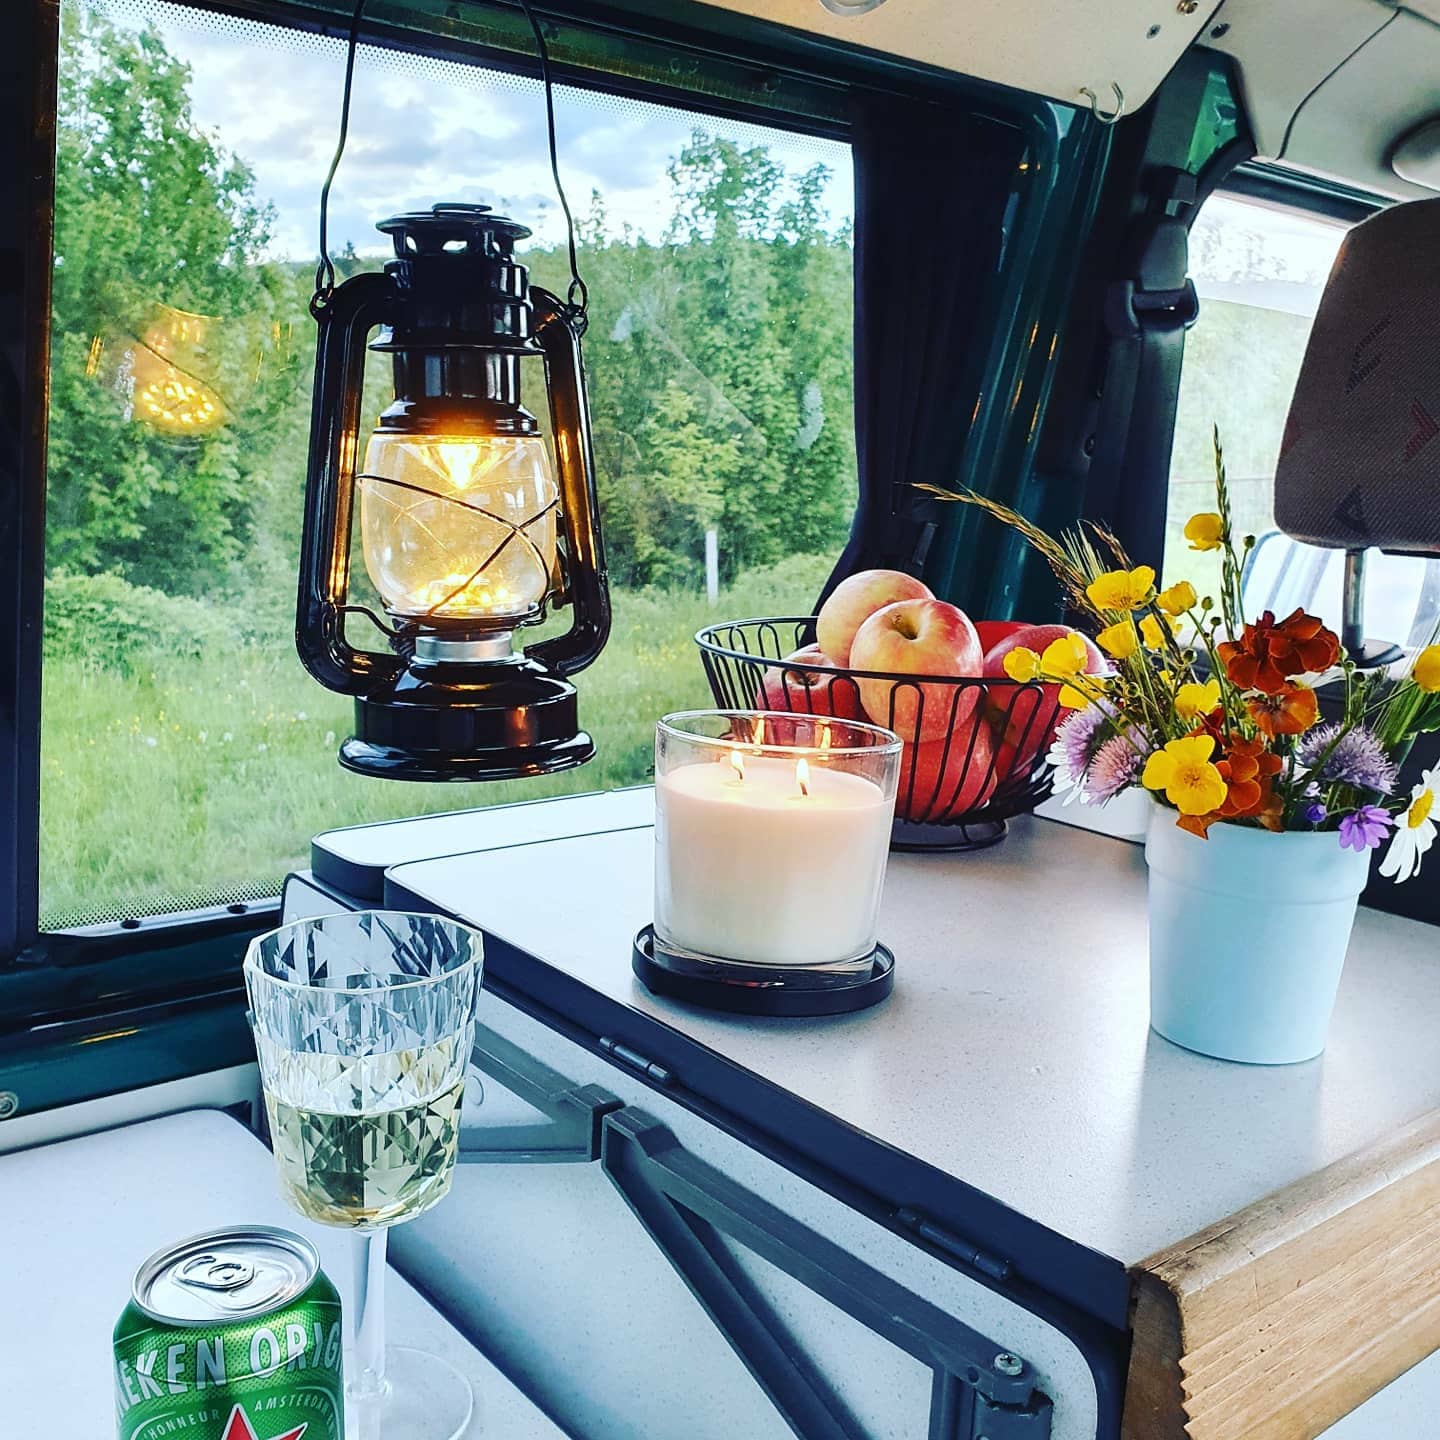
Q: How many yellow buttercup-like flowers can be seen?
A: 11